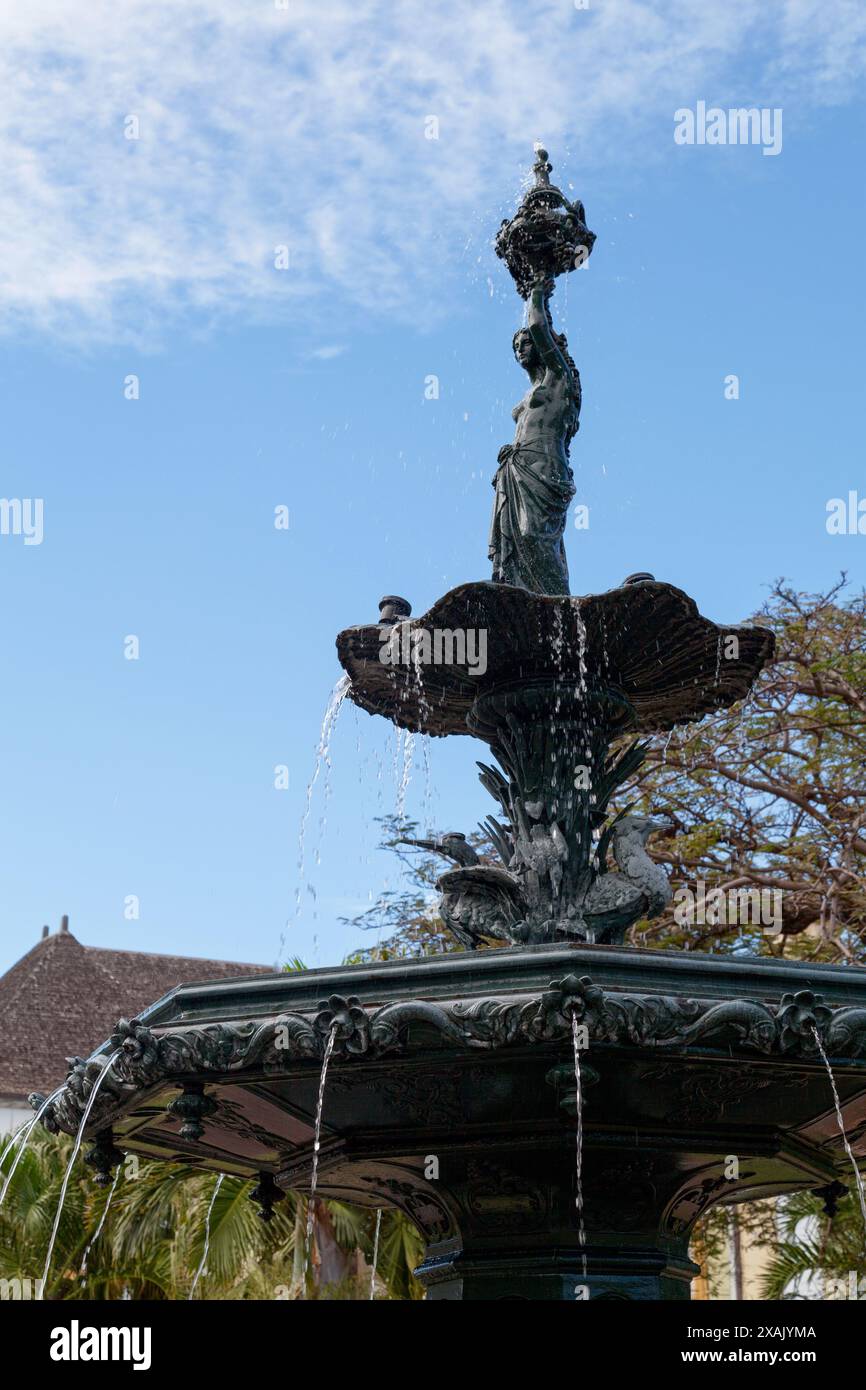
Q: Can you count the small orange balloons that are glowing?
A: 0